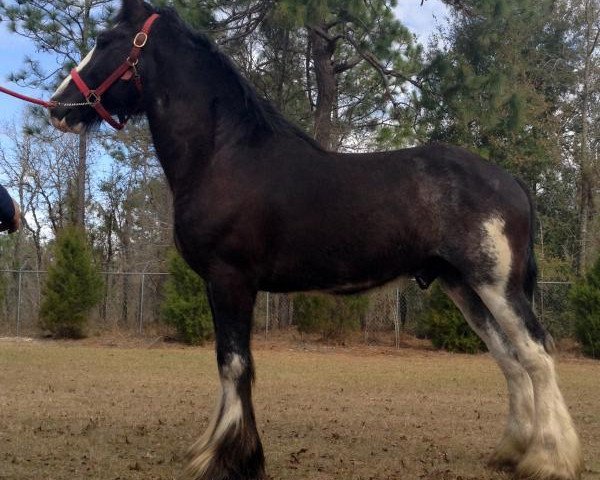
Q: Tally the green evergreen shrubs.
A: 5